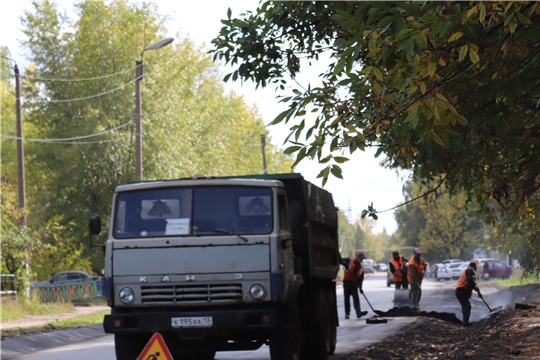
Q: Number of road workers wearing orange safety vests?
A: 4